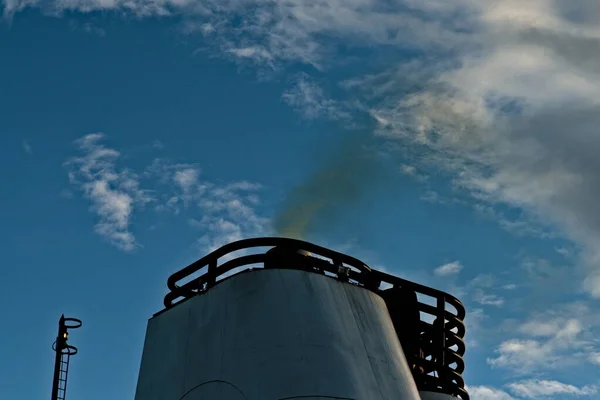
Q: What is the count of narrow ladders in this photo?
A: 1